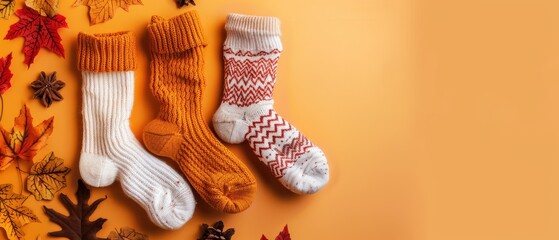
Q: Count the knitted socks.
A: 3